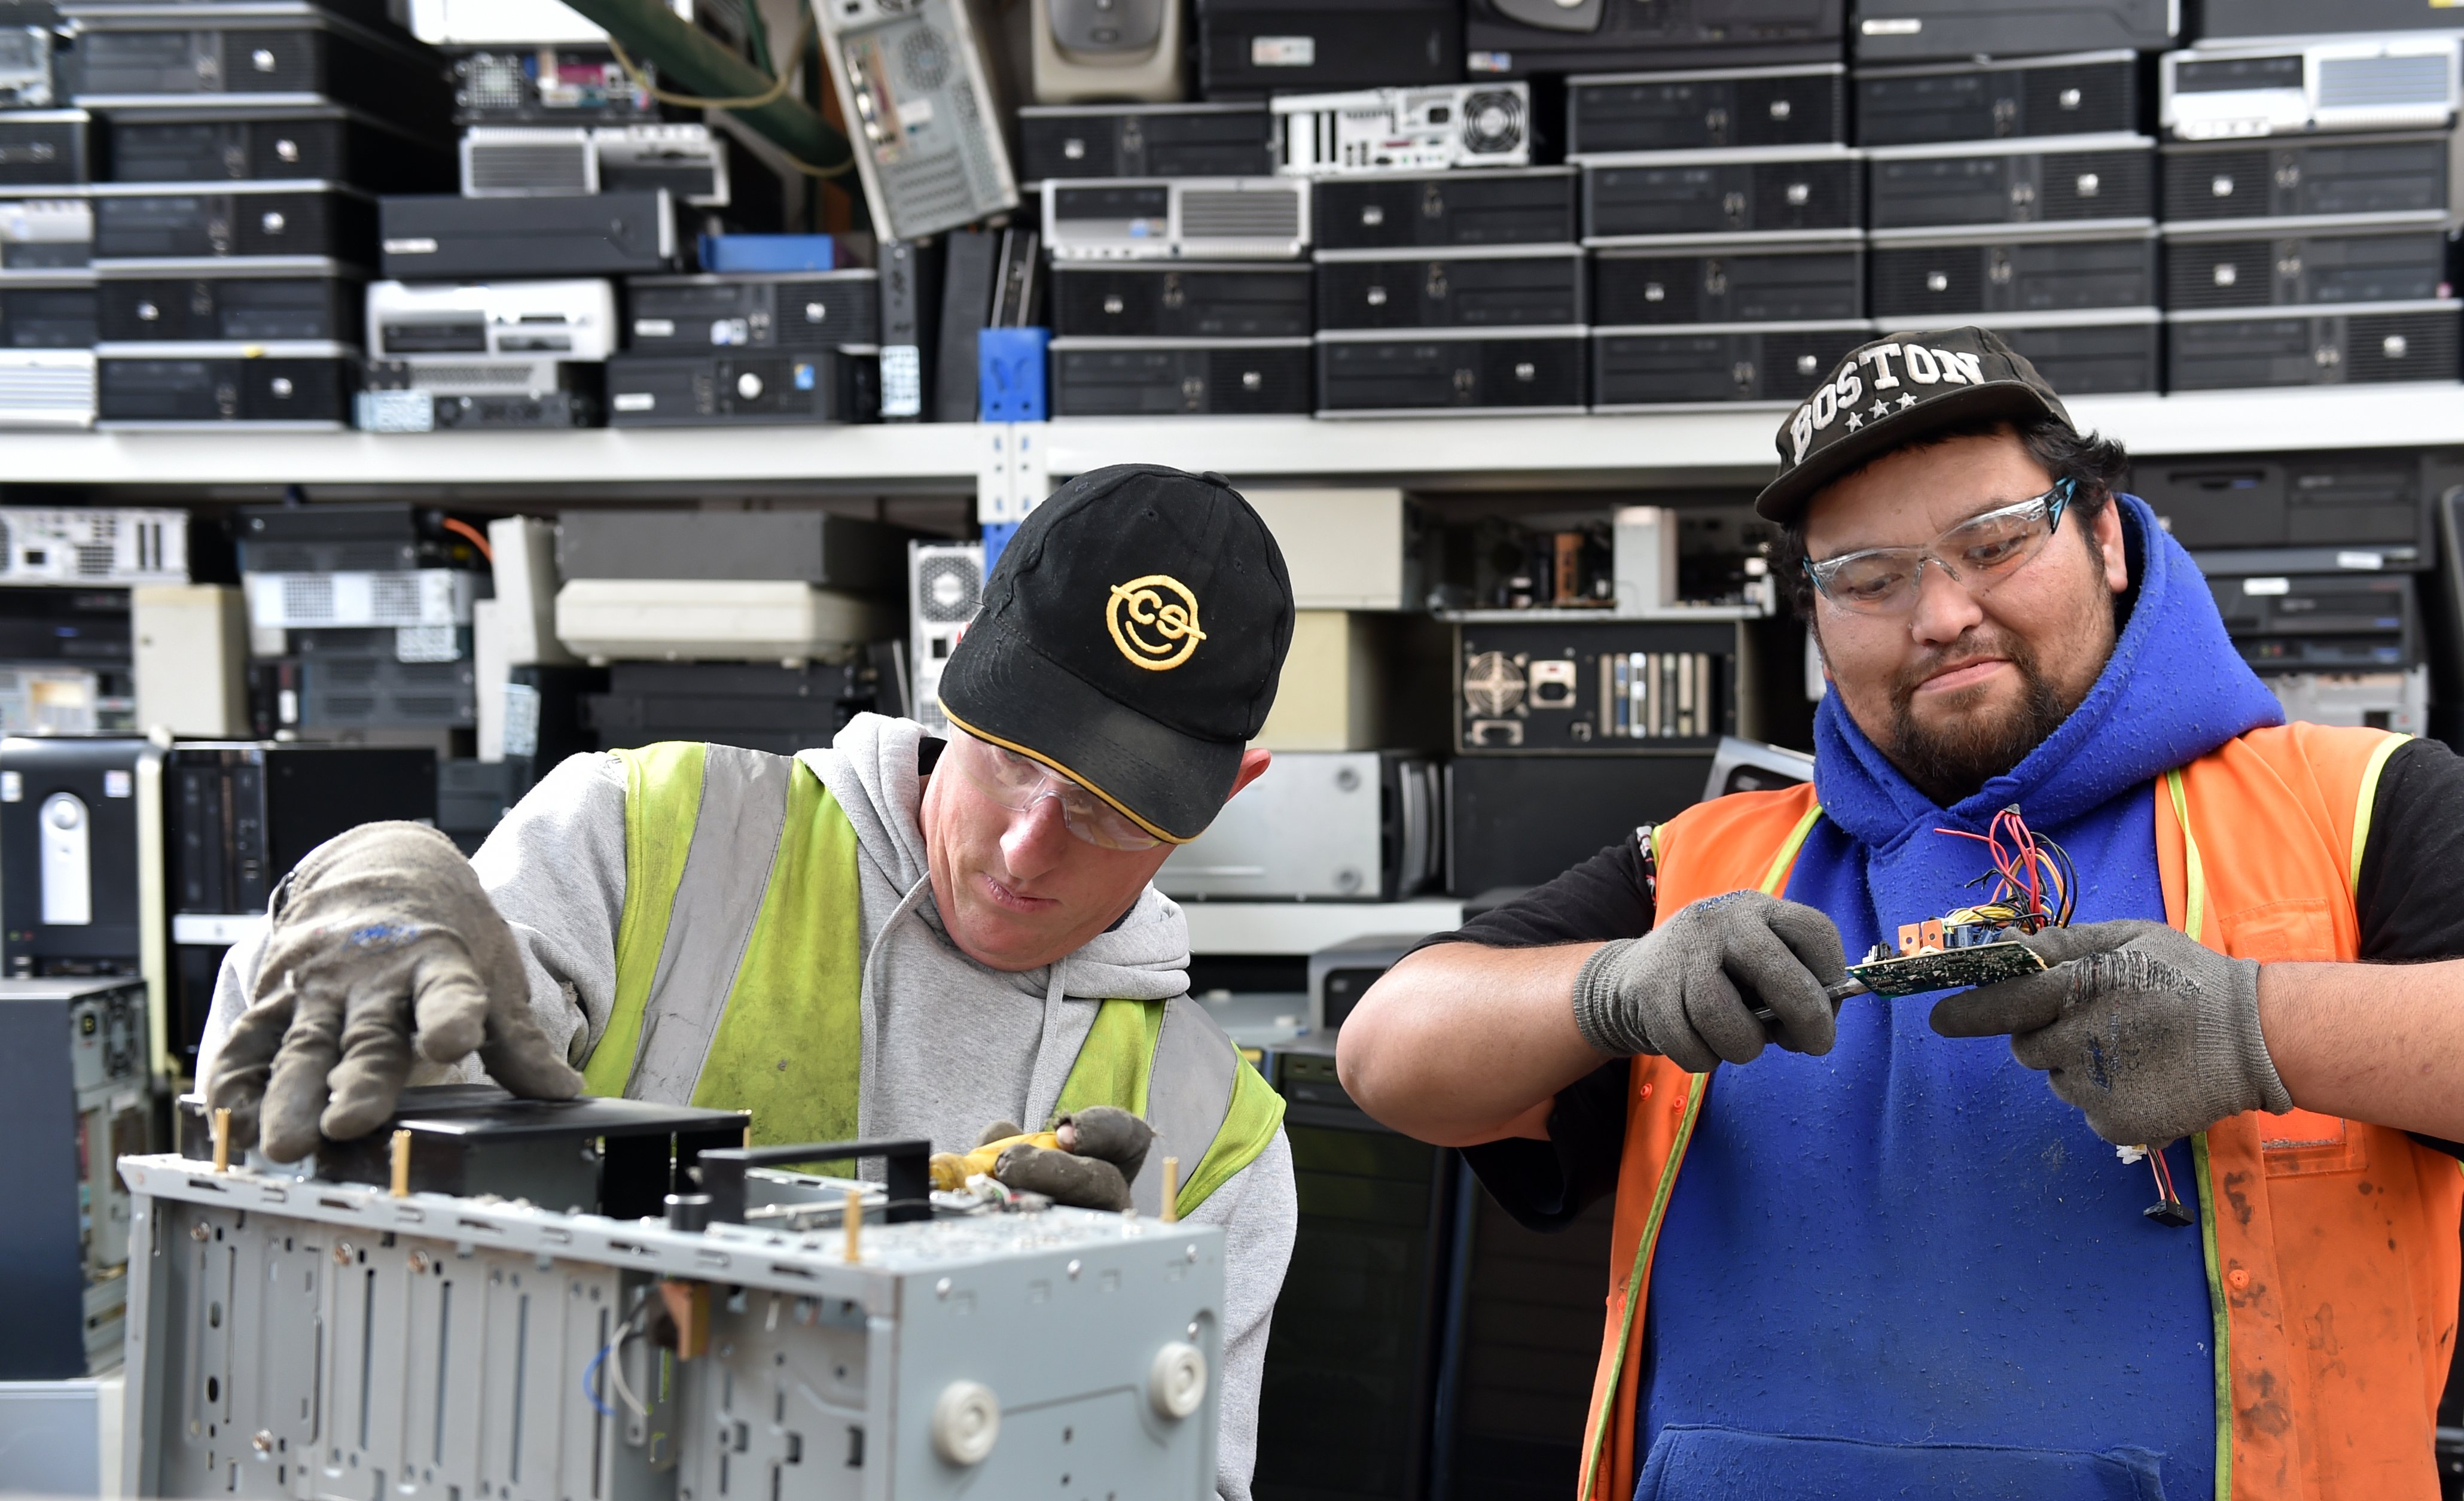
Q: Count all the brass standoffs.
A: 5